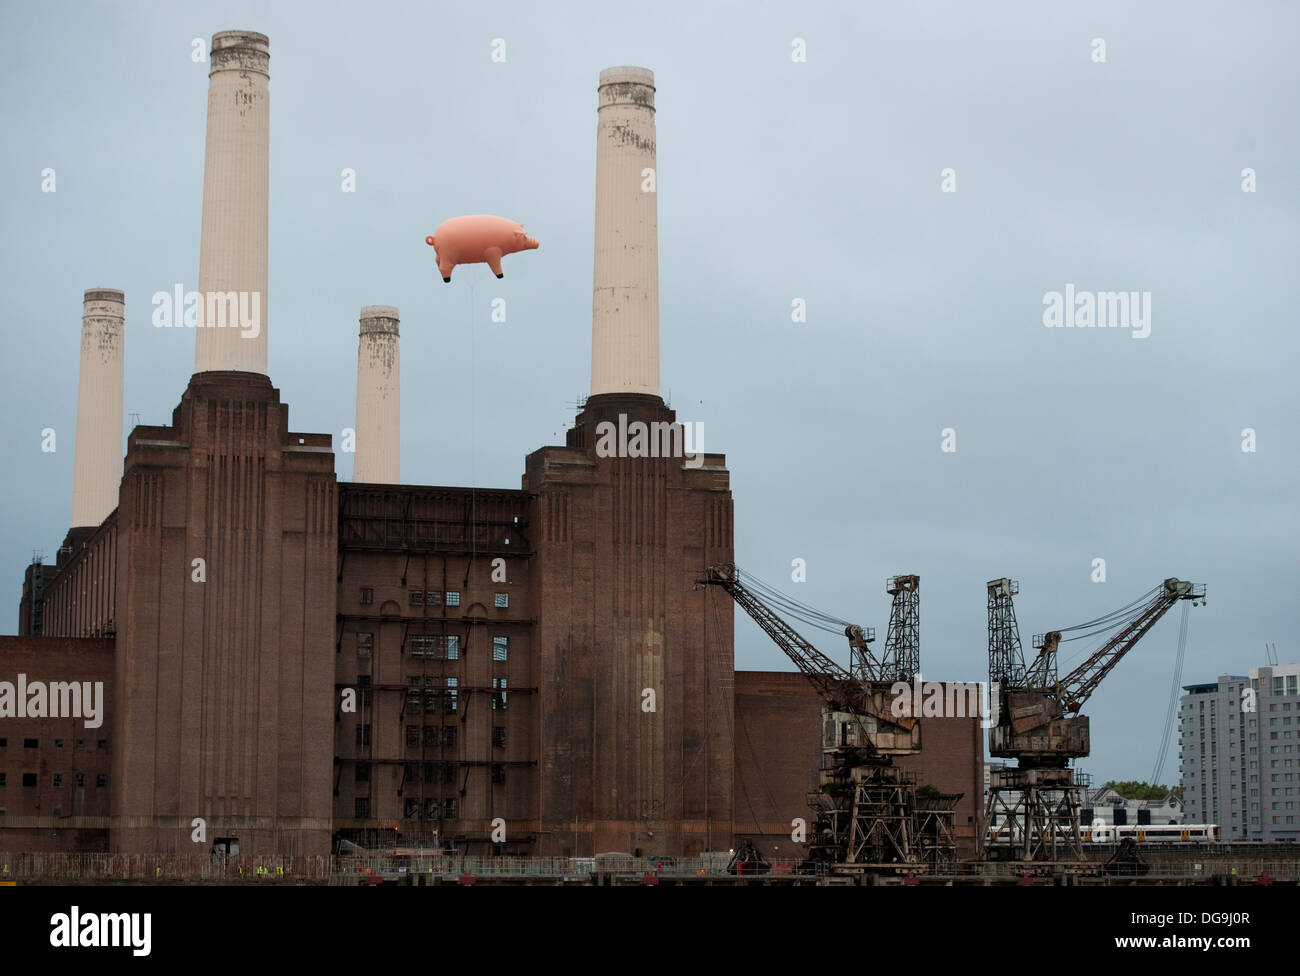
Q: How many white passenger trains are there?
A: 1